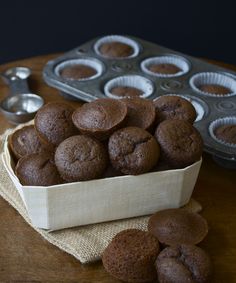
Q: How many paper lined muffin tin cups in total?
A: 7